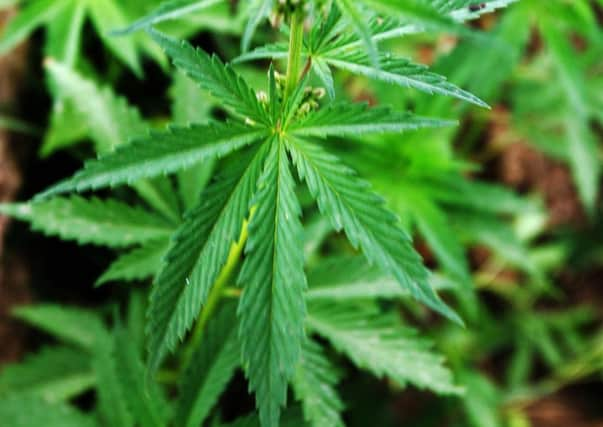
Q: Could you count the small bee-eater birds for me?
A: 0